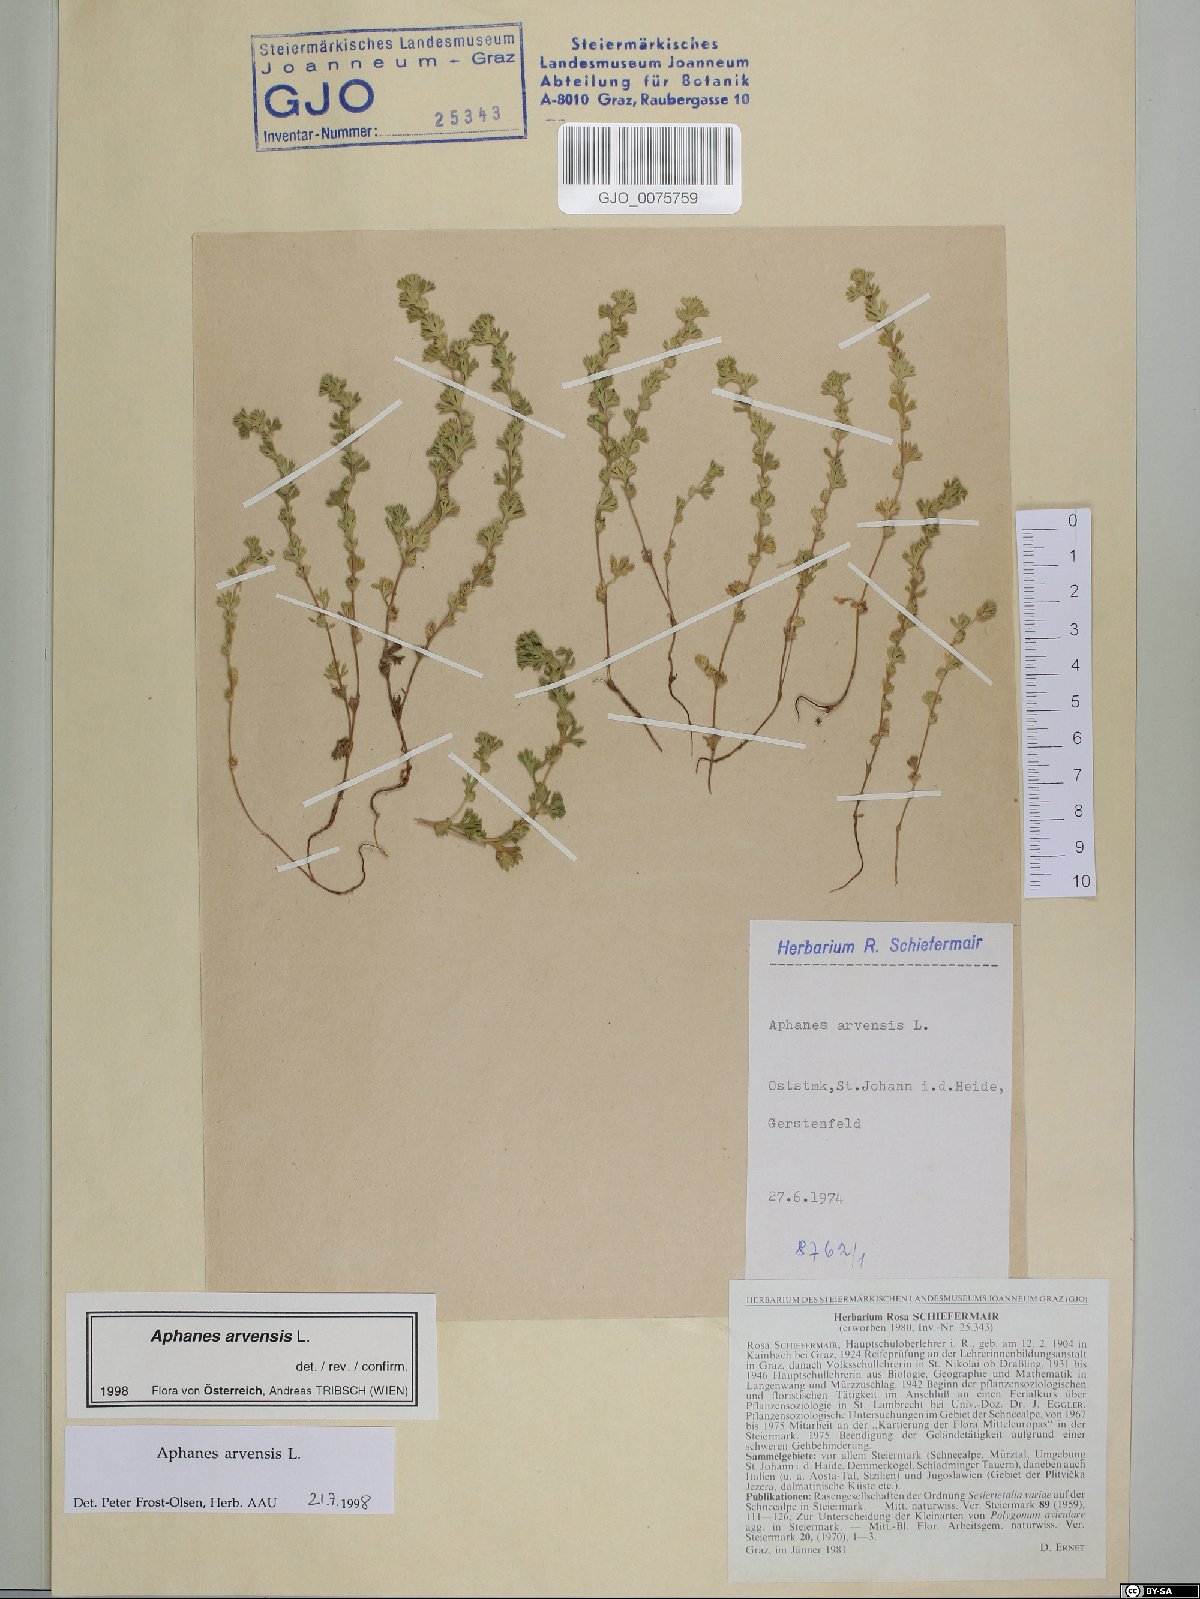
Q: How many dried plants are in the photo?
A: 11